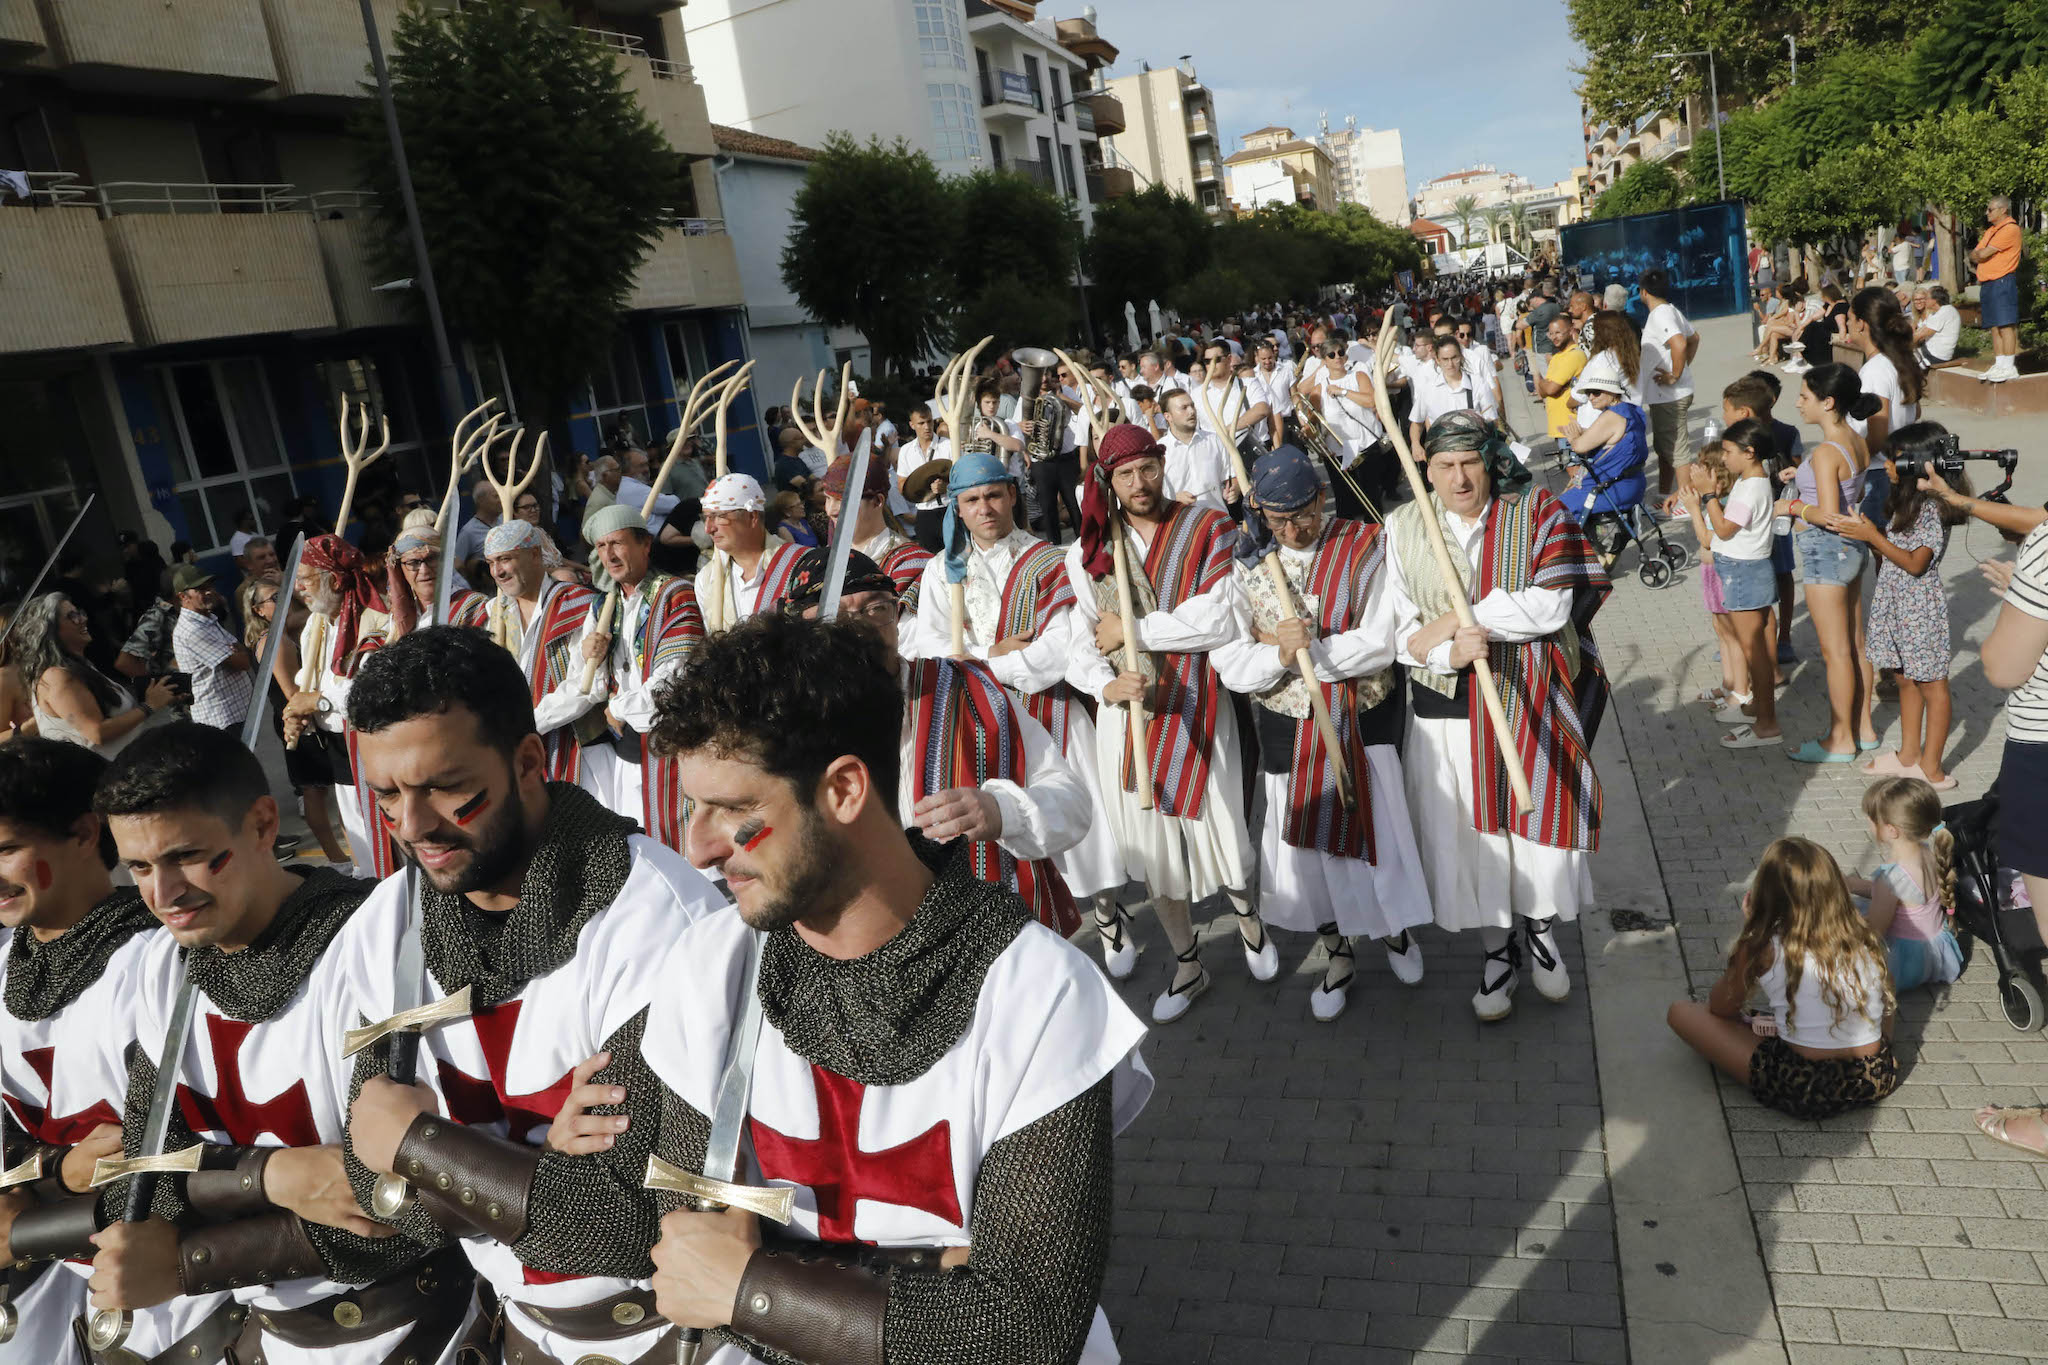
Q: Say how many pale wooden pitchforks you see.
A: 10